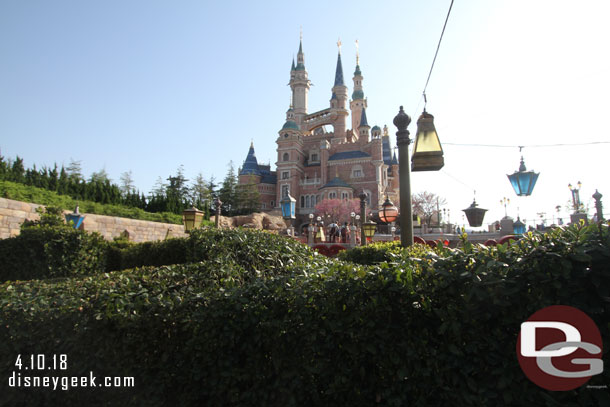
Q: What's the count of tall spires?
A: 3